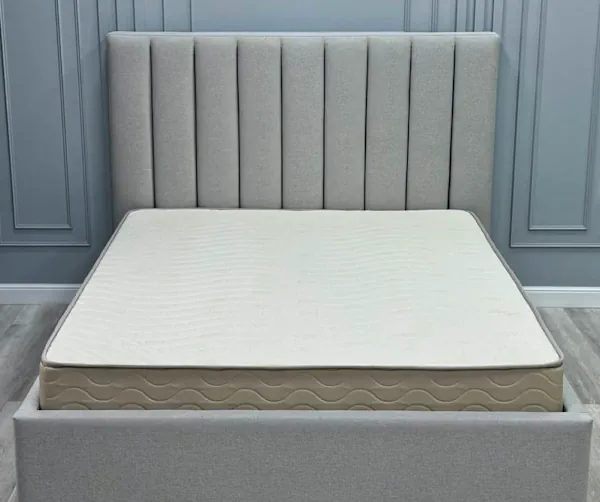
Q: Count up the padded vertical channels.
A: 9